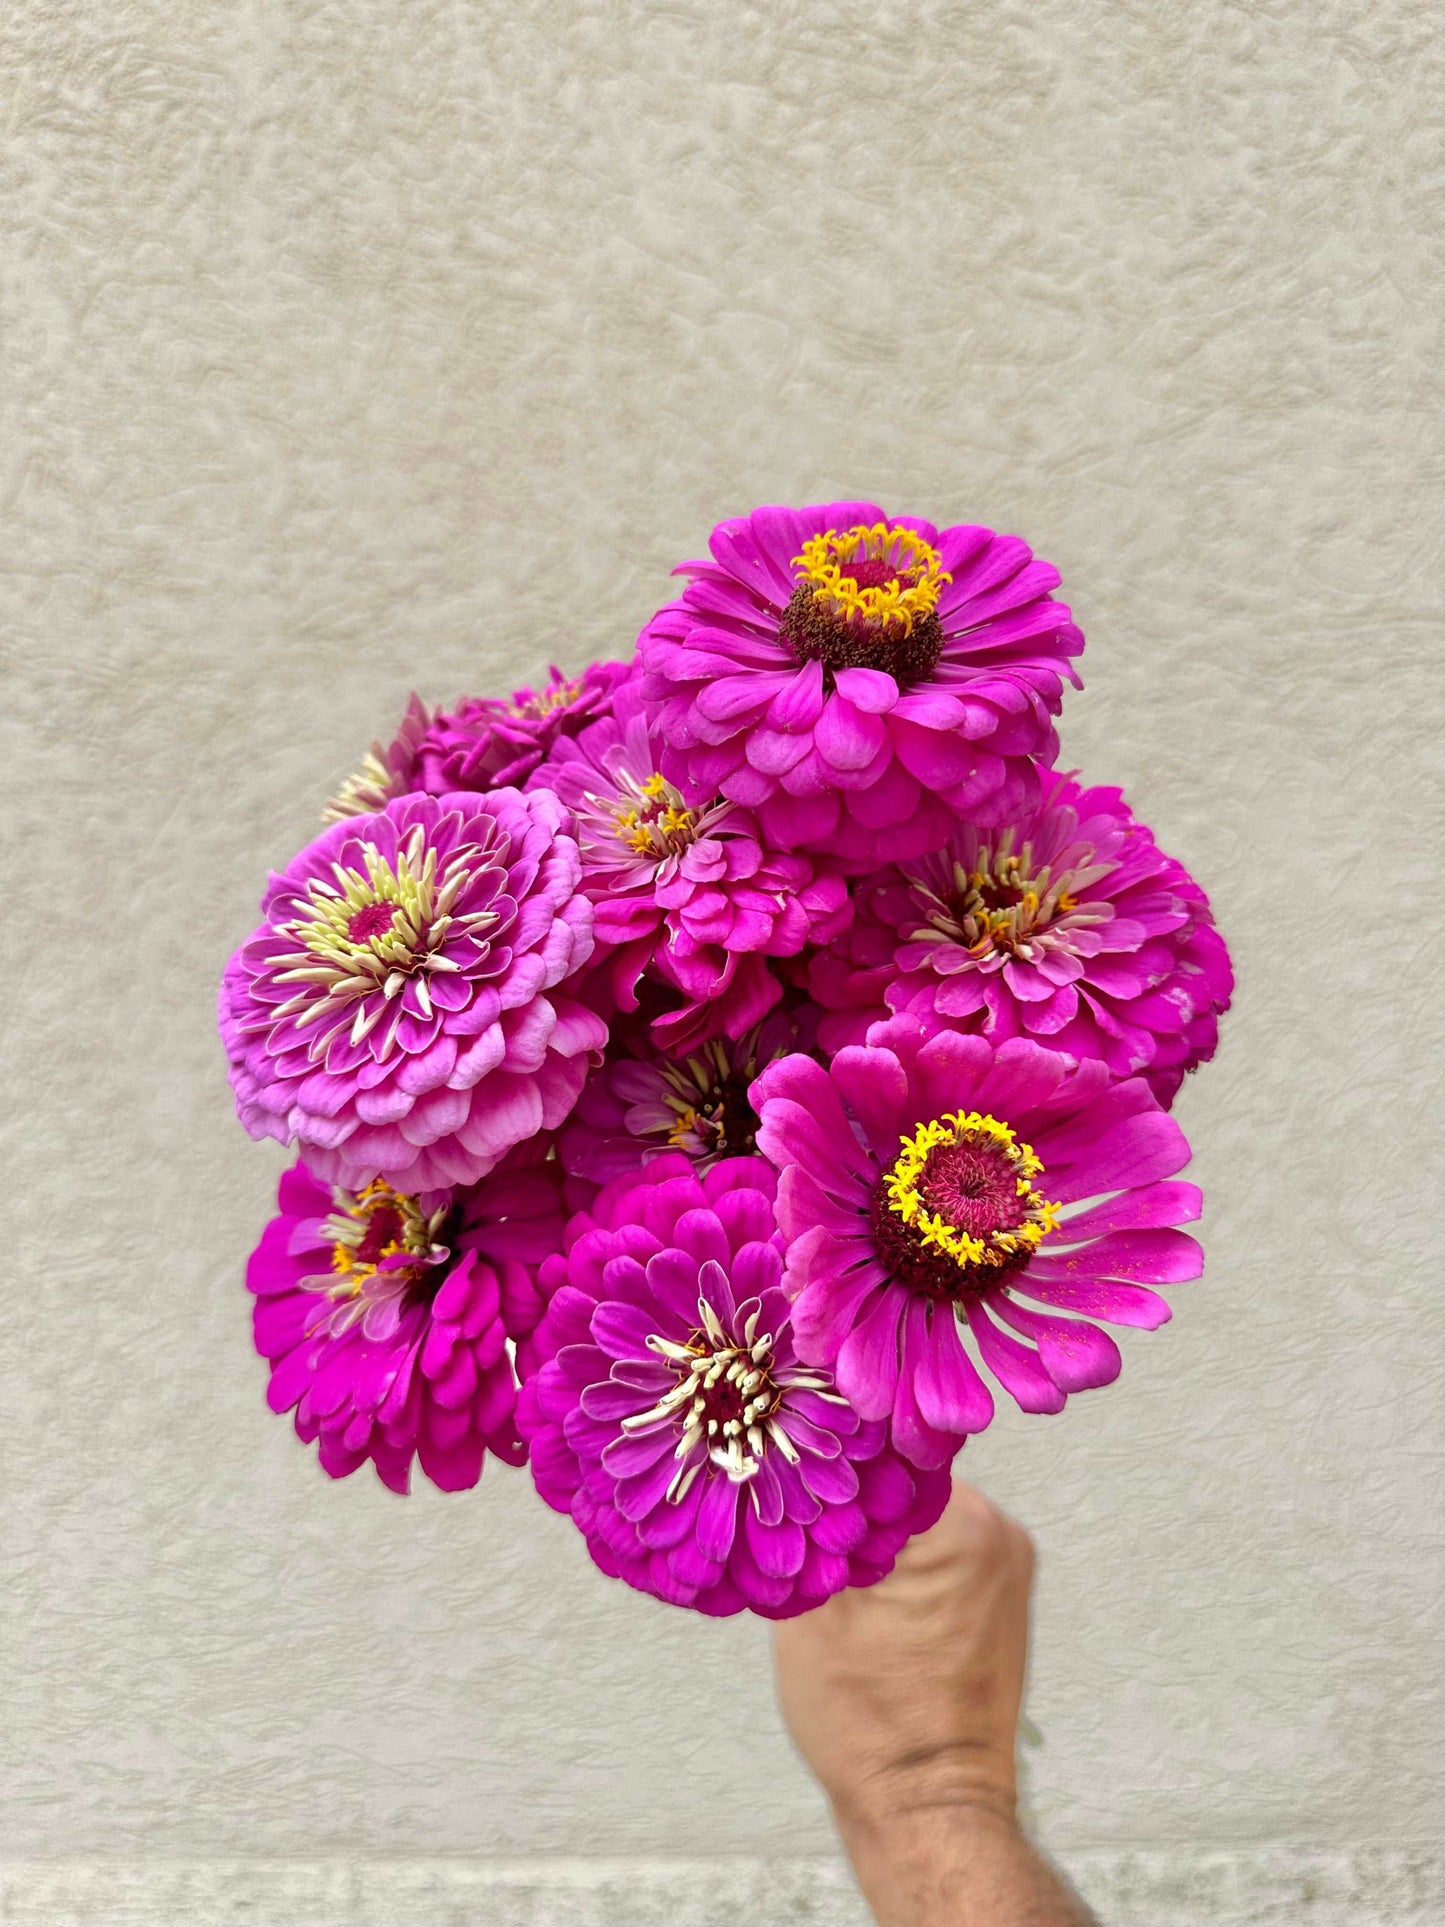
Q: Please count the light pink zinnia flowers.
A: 1